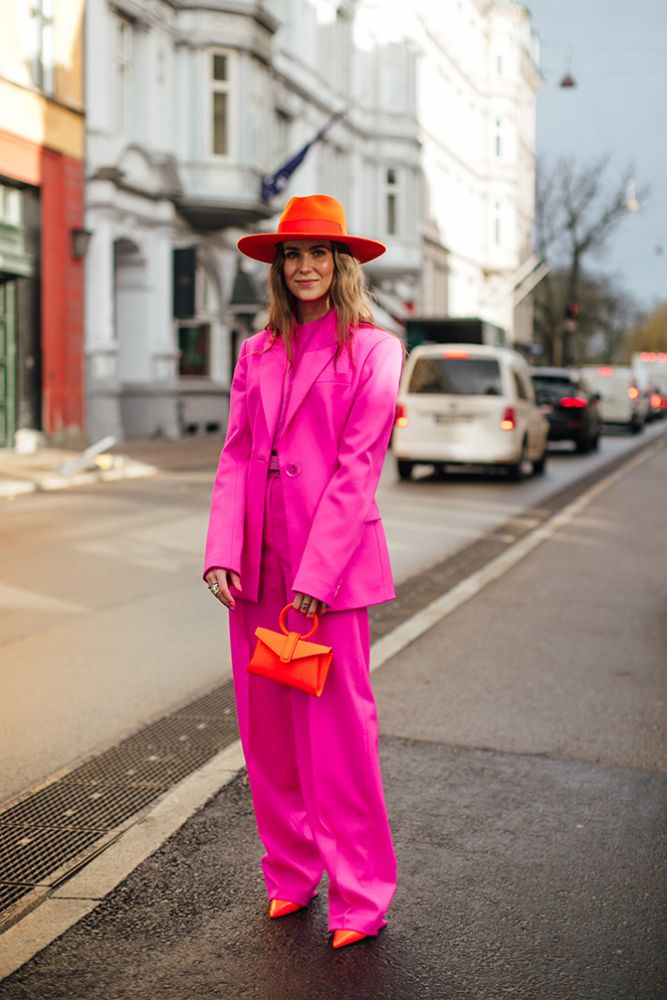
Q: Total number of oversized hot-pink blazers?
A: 1